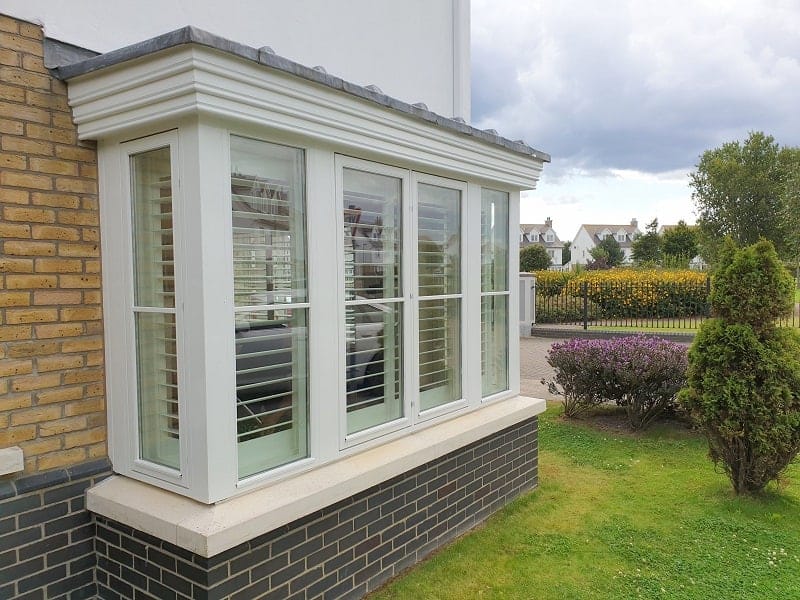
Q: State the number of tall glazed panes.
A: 5